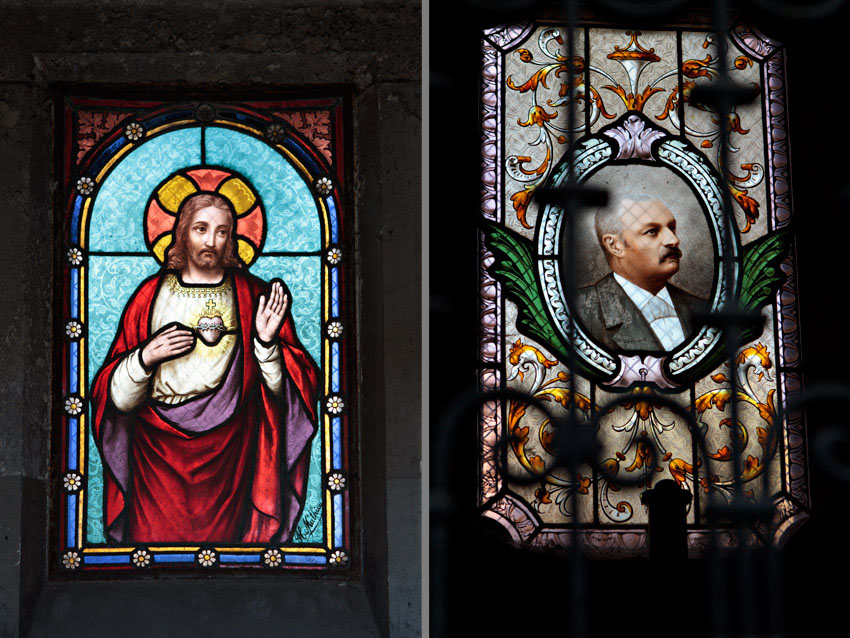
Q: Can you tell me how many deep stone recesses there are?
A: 1